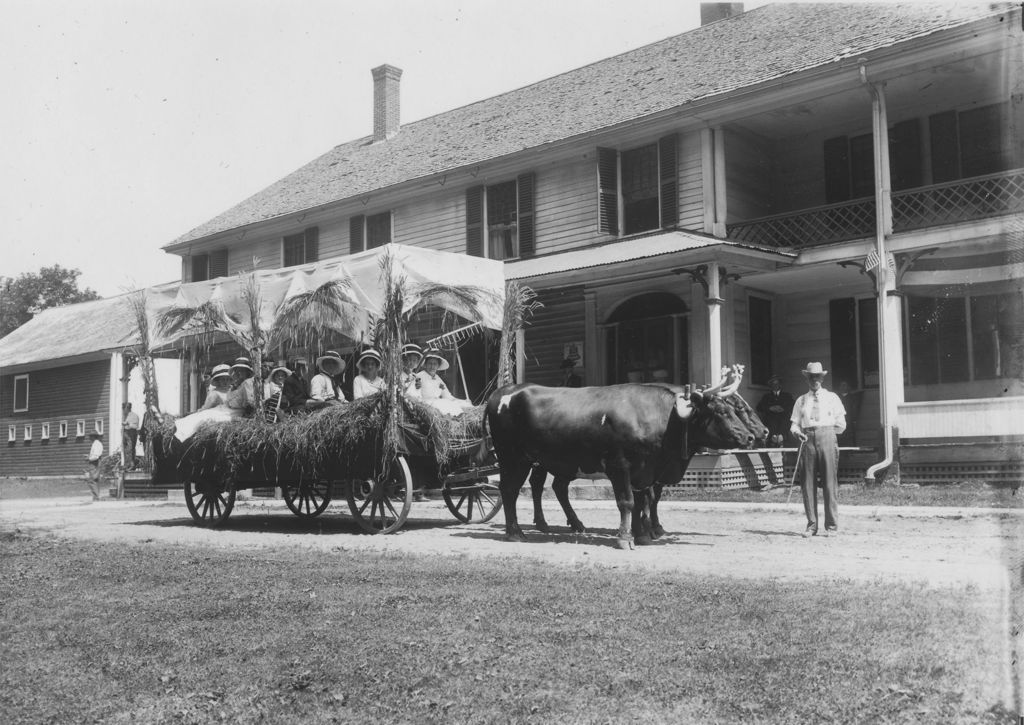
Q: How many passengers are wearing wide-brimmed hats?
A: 7